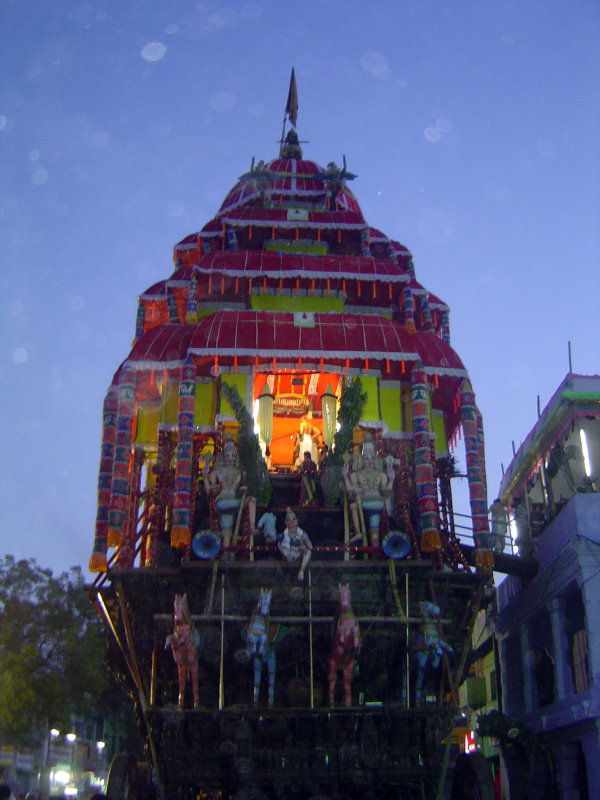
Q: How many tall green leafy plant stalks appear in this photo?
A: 2